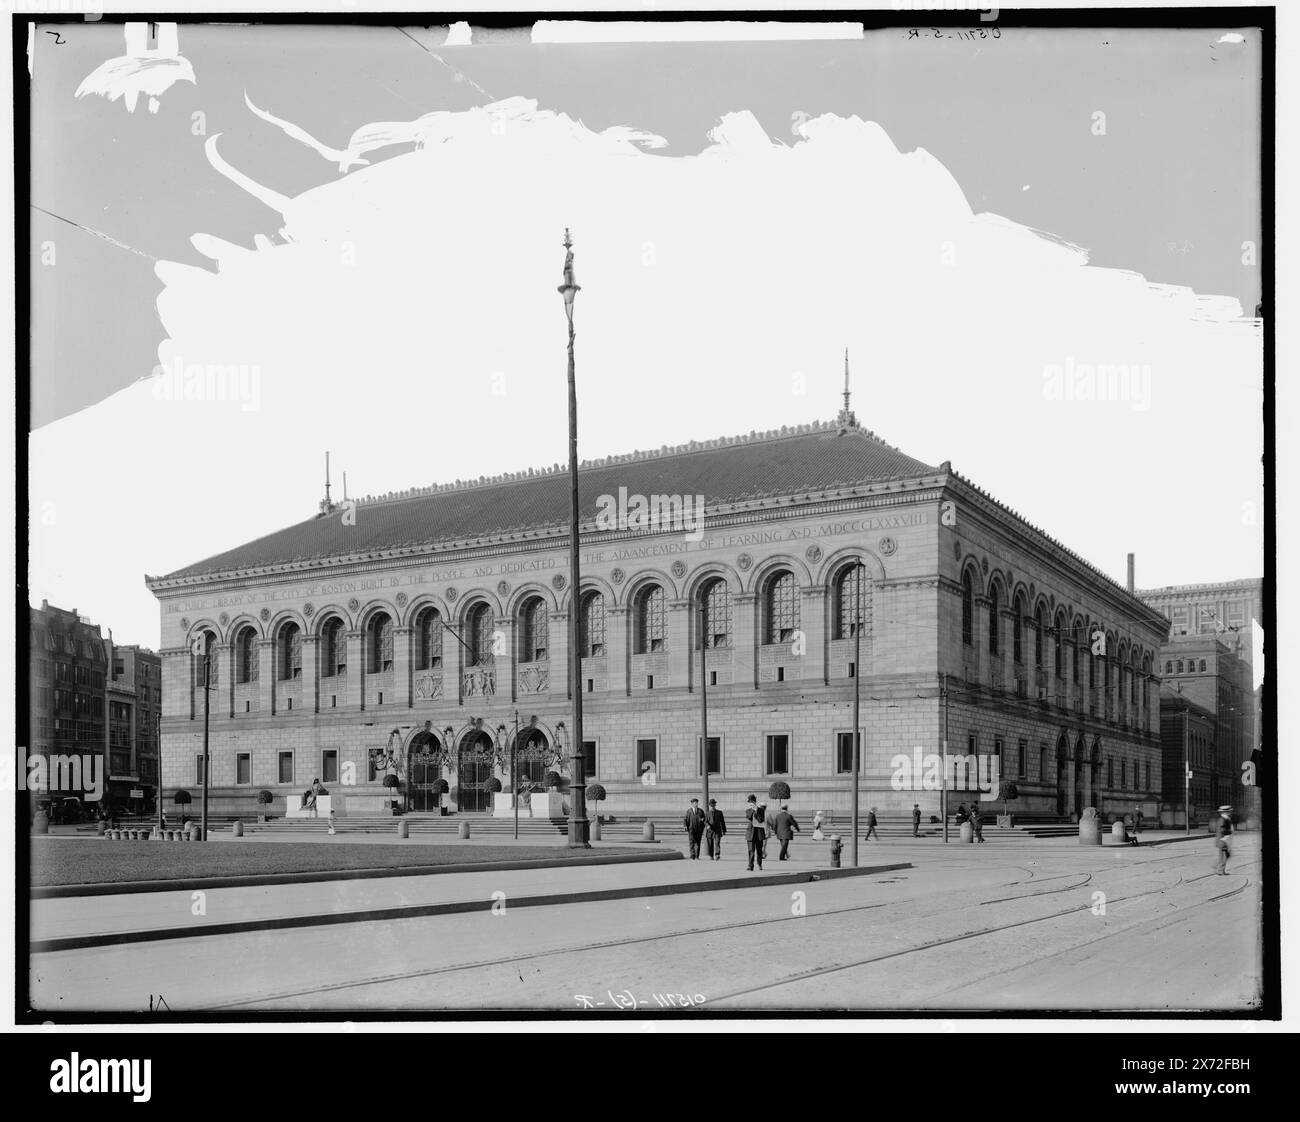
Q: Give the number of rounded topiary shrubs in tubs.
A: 9